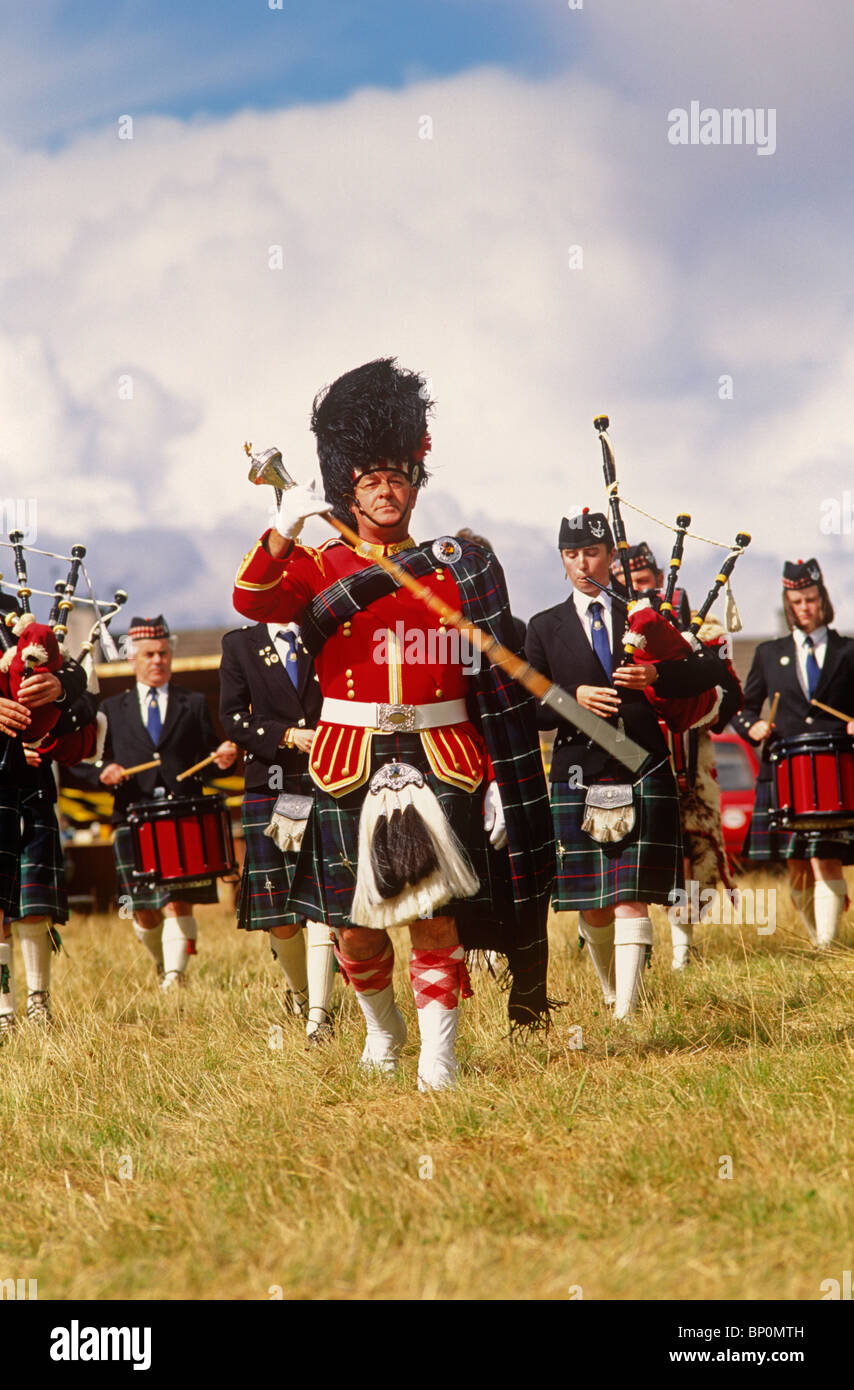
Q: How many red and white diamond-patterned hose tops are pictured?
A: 2